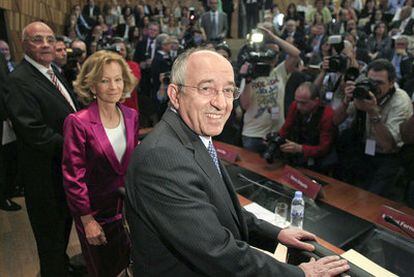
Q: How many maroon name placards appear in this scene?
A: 3